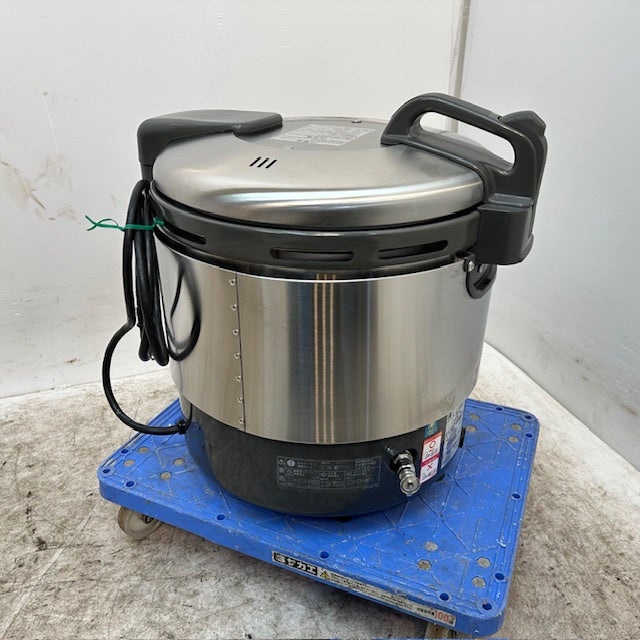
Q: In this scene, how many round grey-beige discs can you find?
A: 12